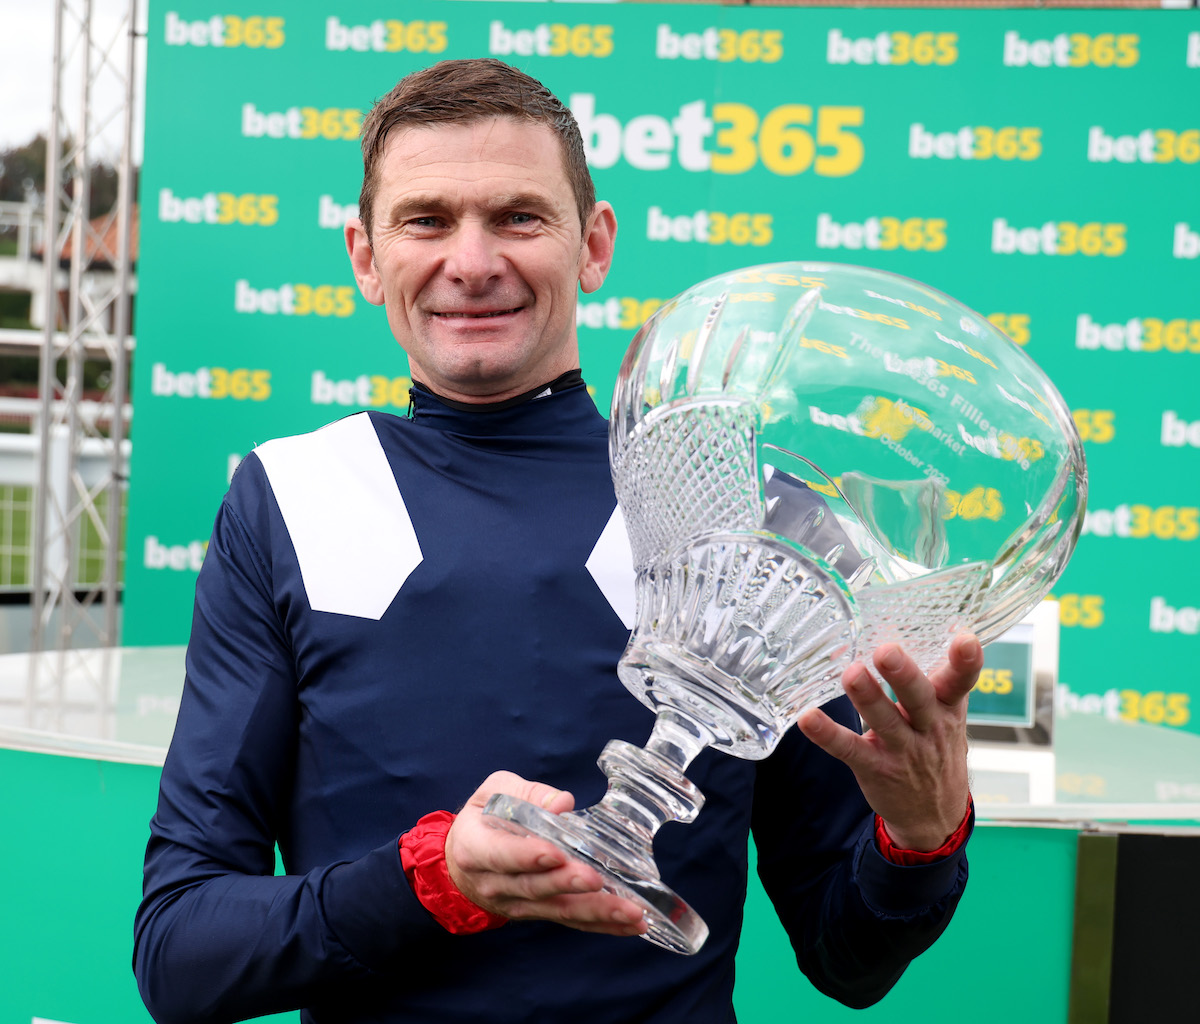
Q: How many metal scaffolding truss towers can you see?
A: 1